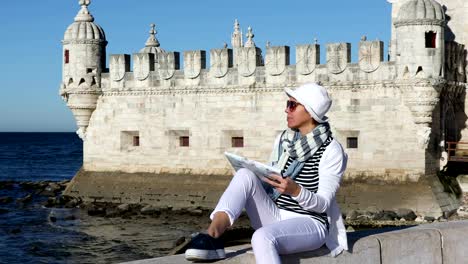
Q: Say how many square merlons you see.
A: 10